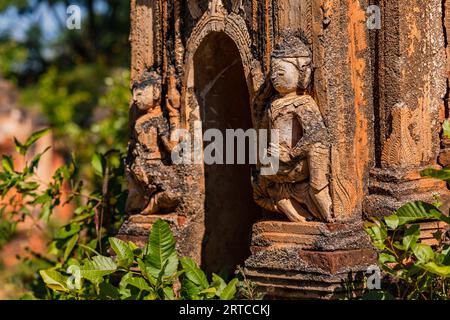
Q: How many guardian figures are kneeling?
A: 2